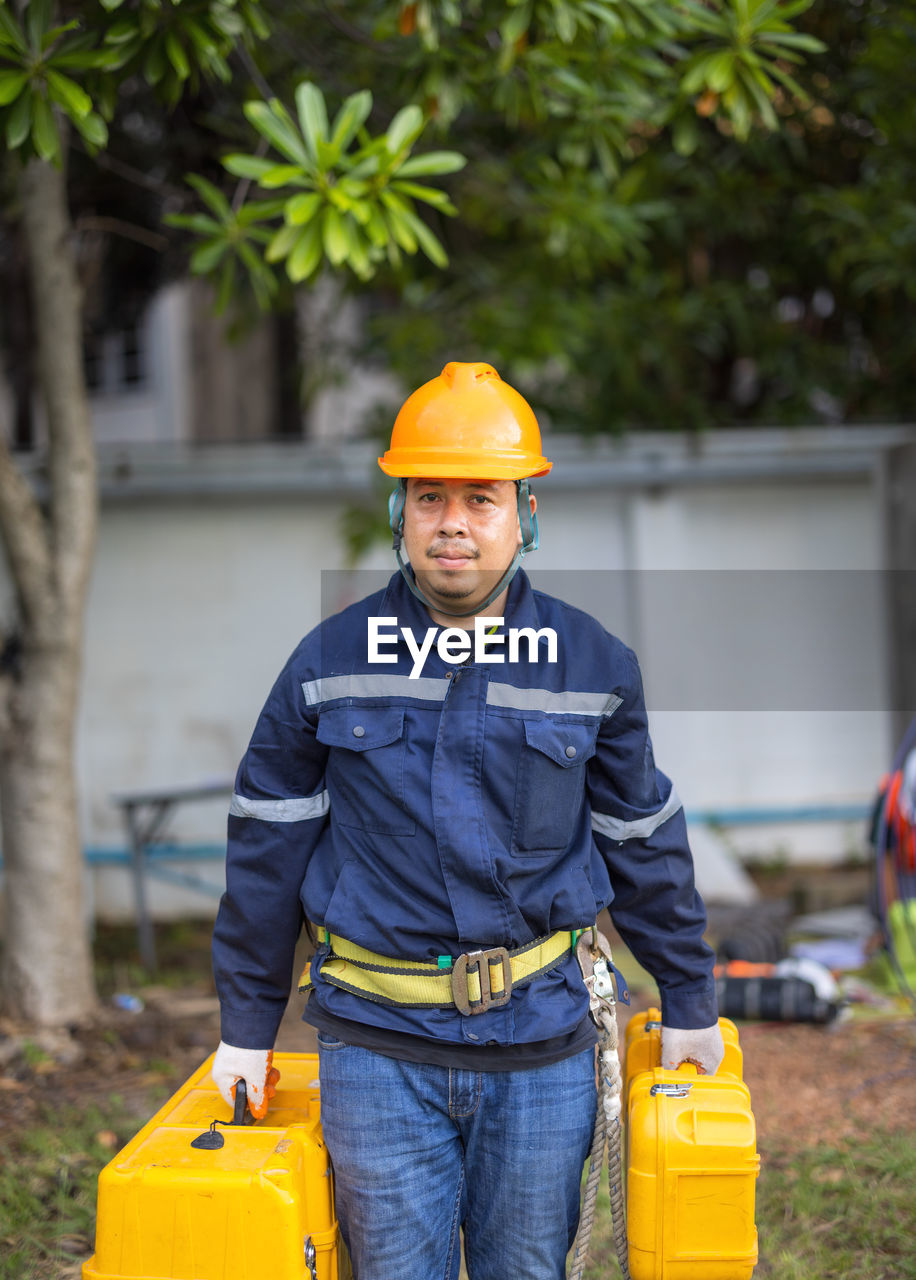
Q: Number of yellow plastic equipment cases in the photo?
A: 2